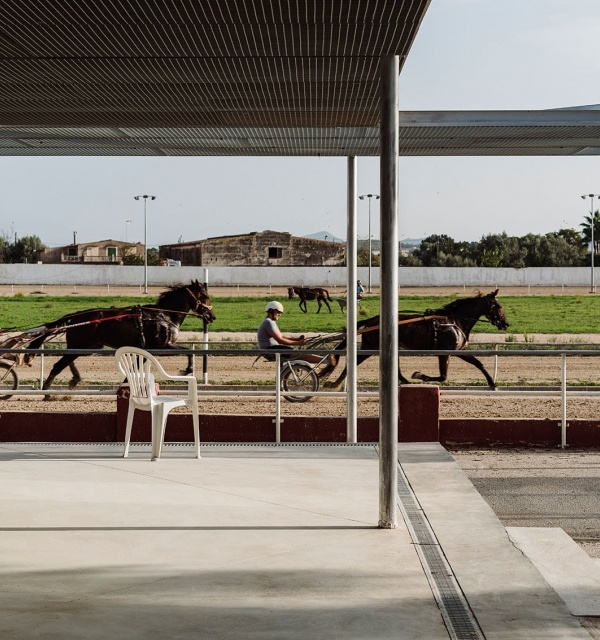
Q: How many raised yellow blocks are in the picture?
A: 0